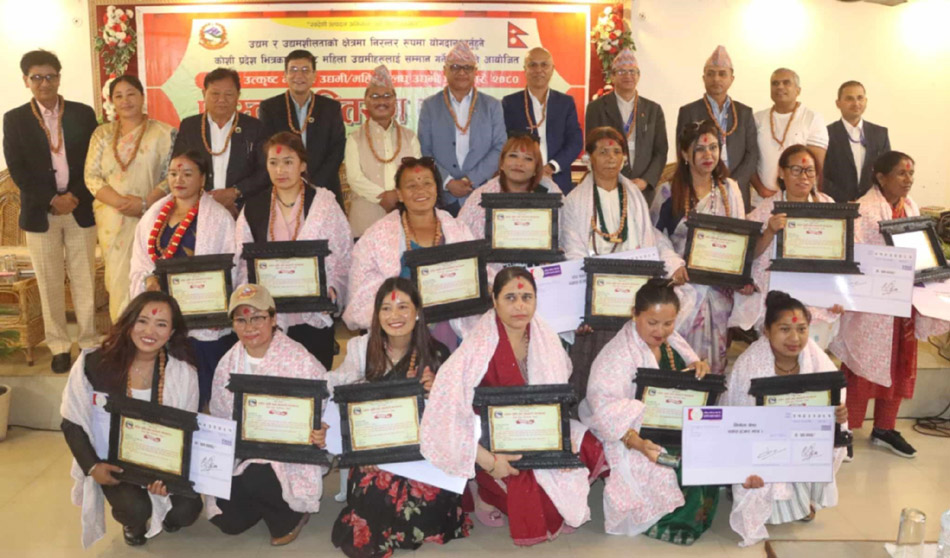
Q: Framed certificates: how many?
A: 14